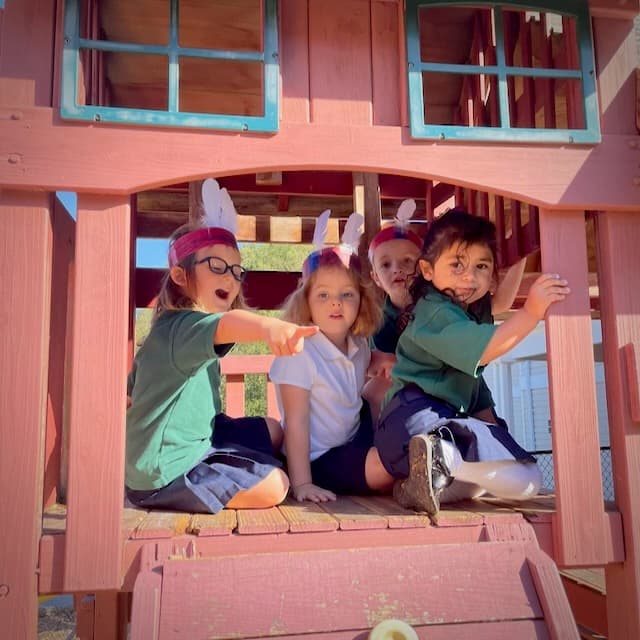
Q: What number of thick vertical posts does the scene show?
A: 4